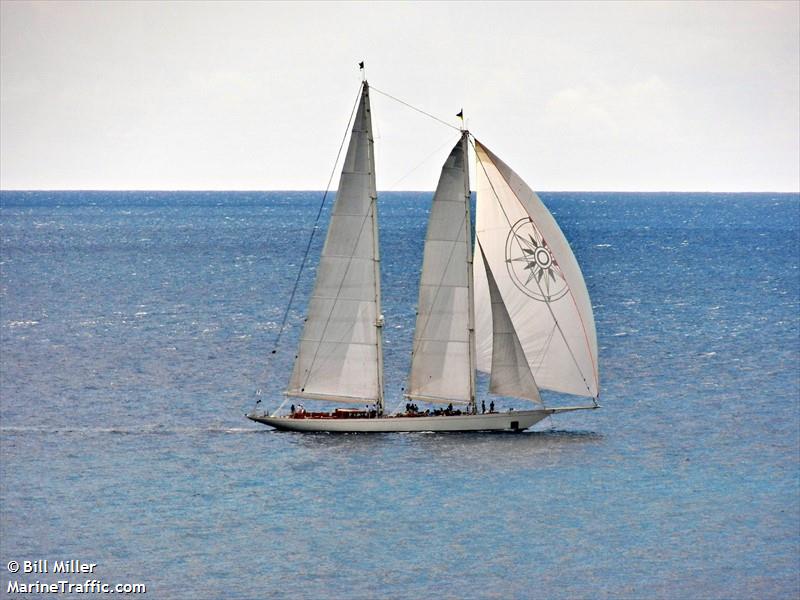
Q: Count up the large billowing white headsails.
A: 1